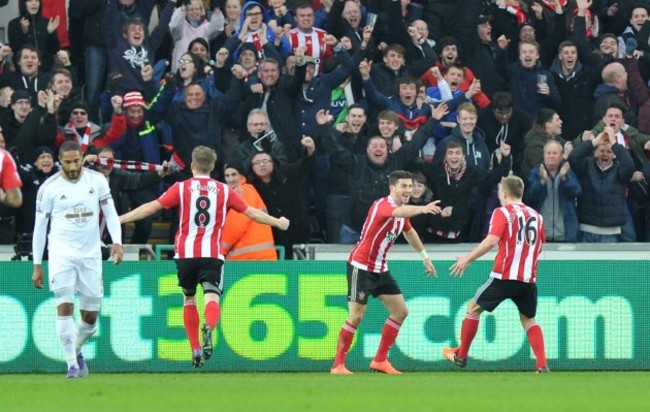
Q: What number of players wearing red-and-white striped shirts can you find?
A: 3